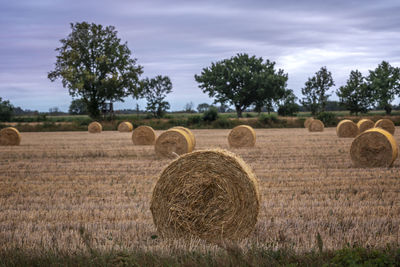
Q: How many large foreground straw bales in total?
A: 1